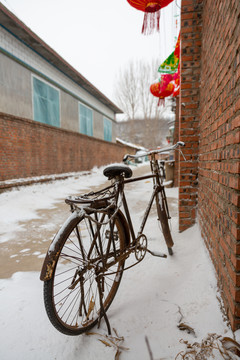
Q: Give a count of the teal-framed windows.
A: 3